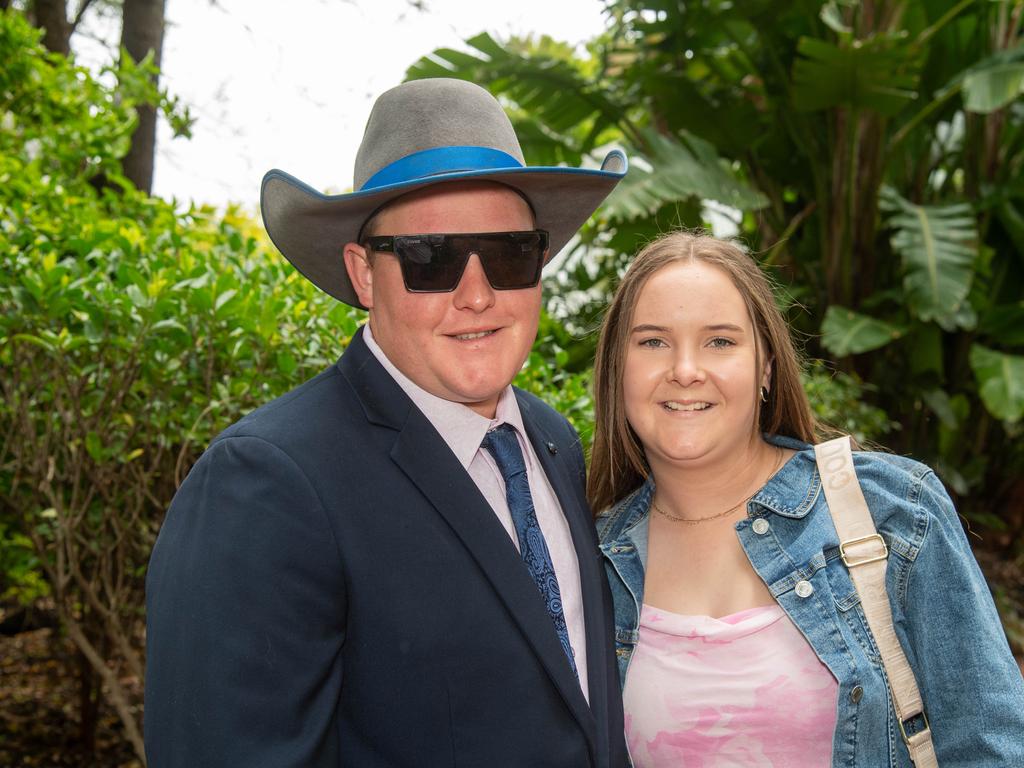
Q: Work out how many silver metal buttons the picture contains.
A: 3